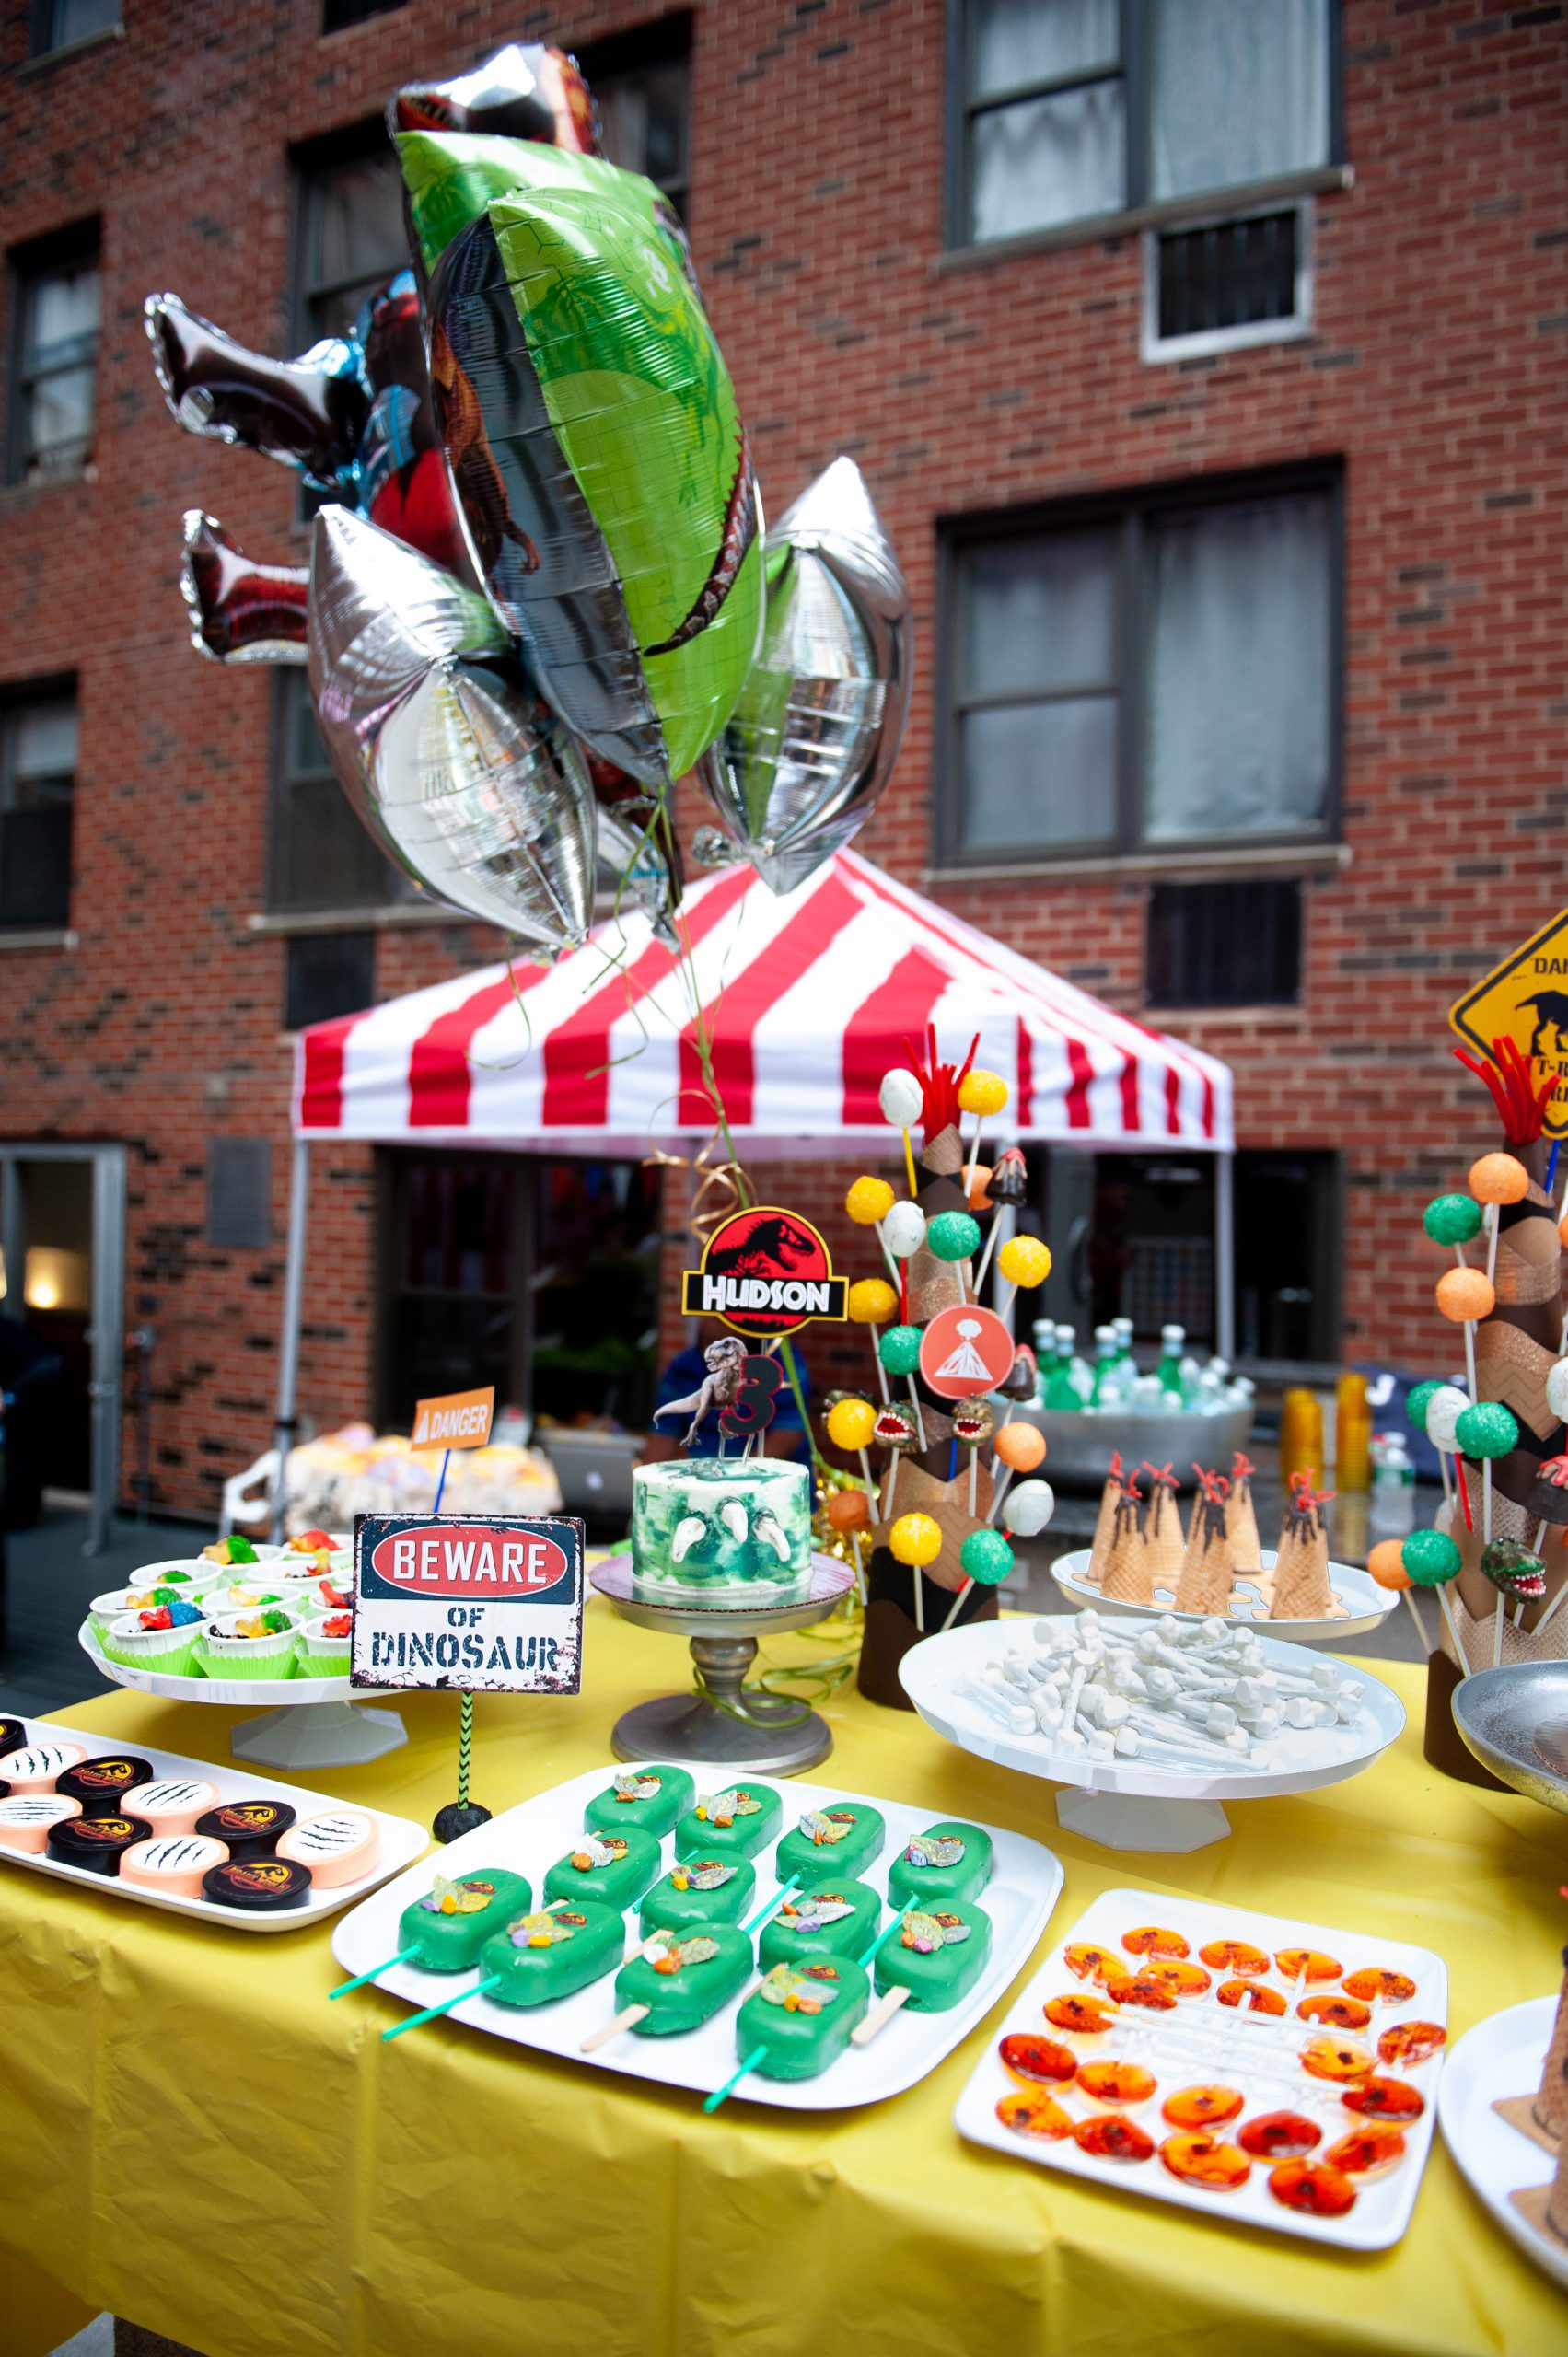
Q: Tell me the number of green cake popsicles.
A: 12